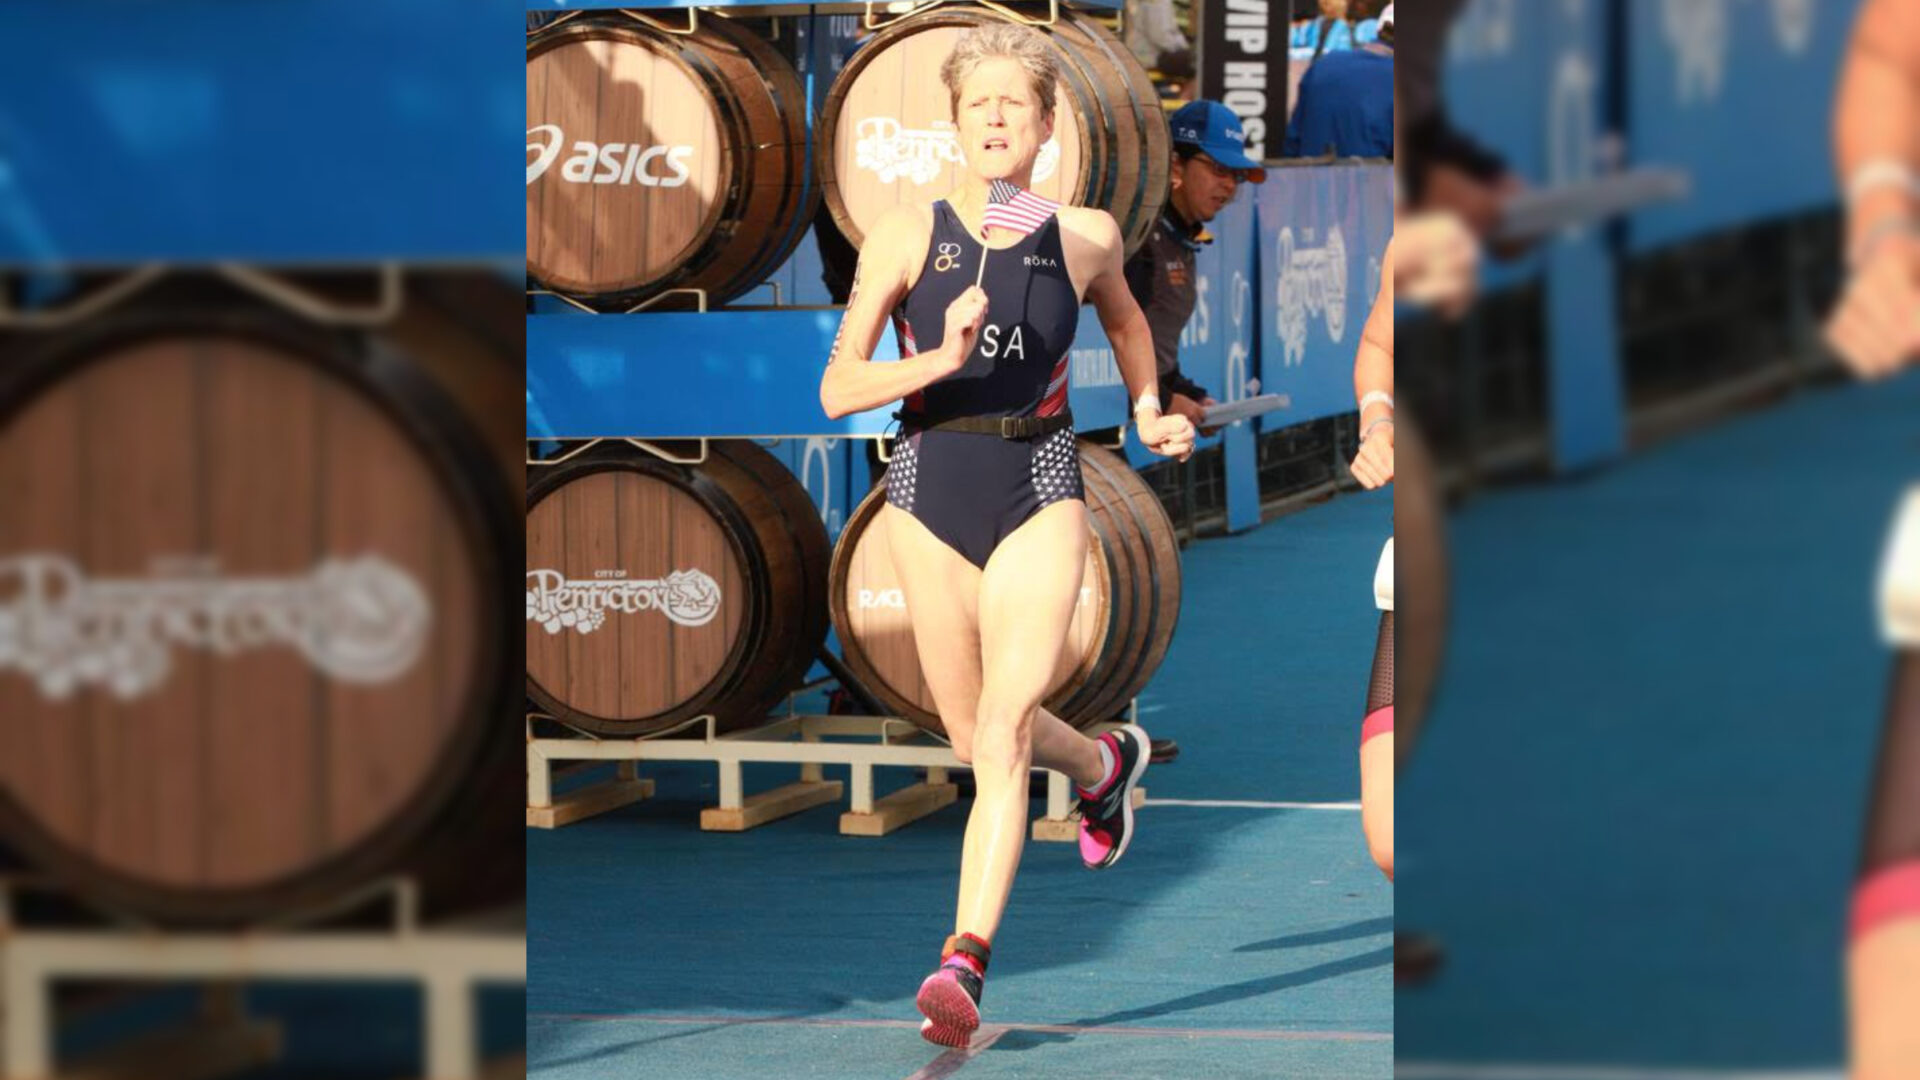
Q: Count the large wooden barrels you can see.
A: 4